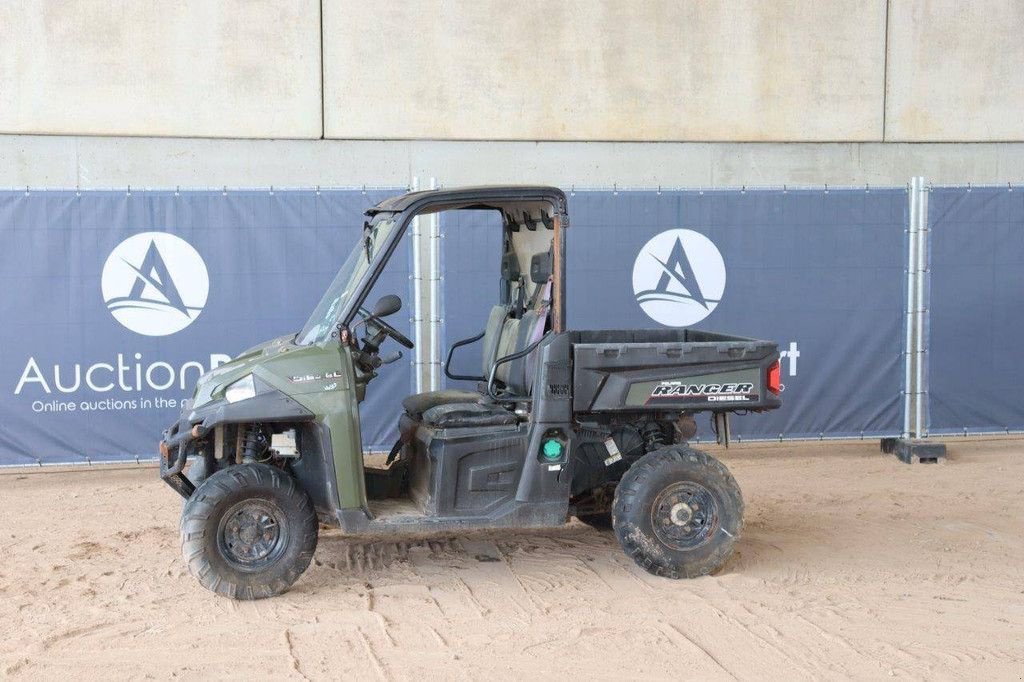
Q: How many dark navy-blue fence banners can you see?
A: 3